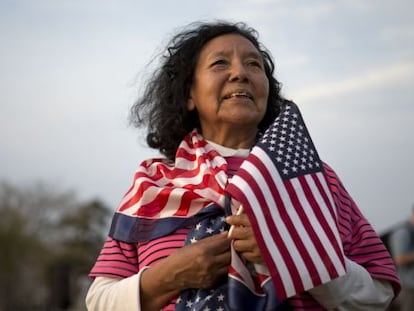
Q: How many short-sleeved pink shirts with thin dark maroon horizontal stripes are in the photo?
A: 1